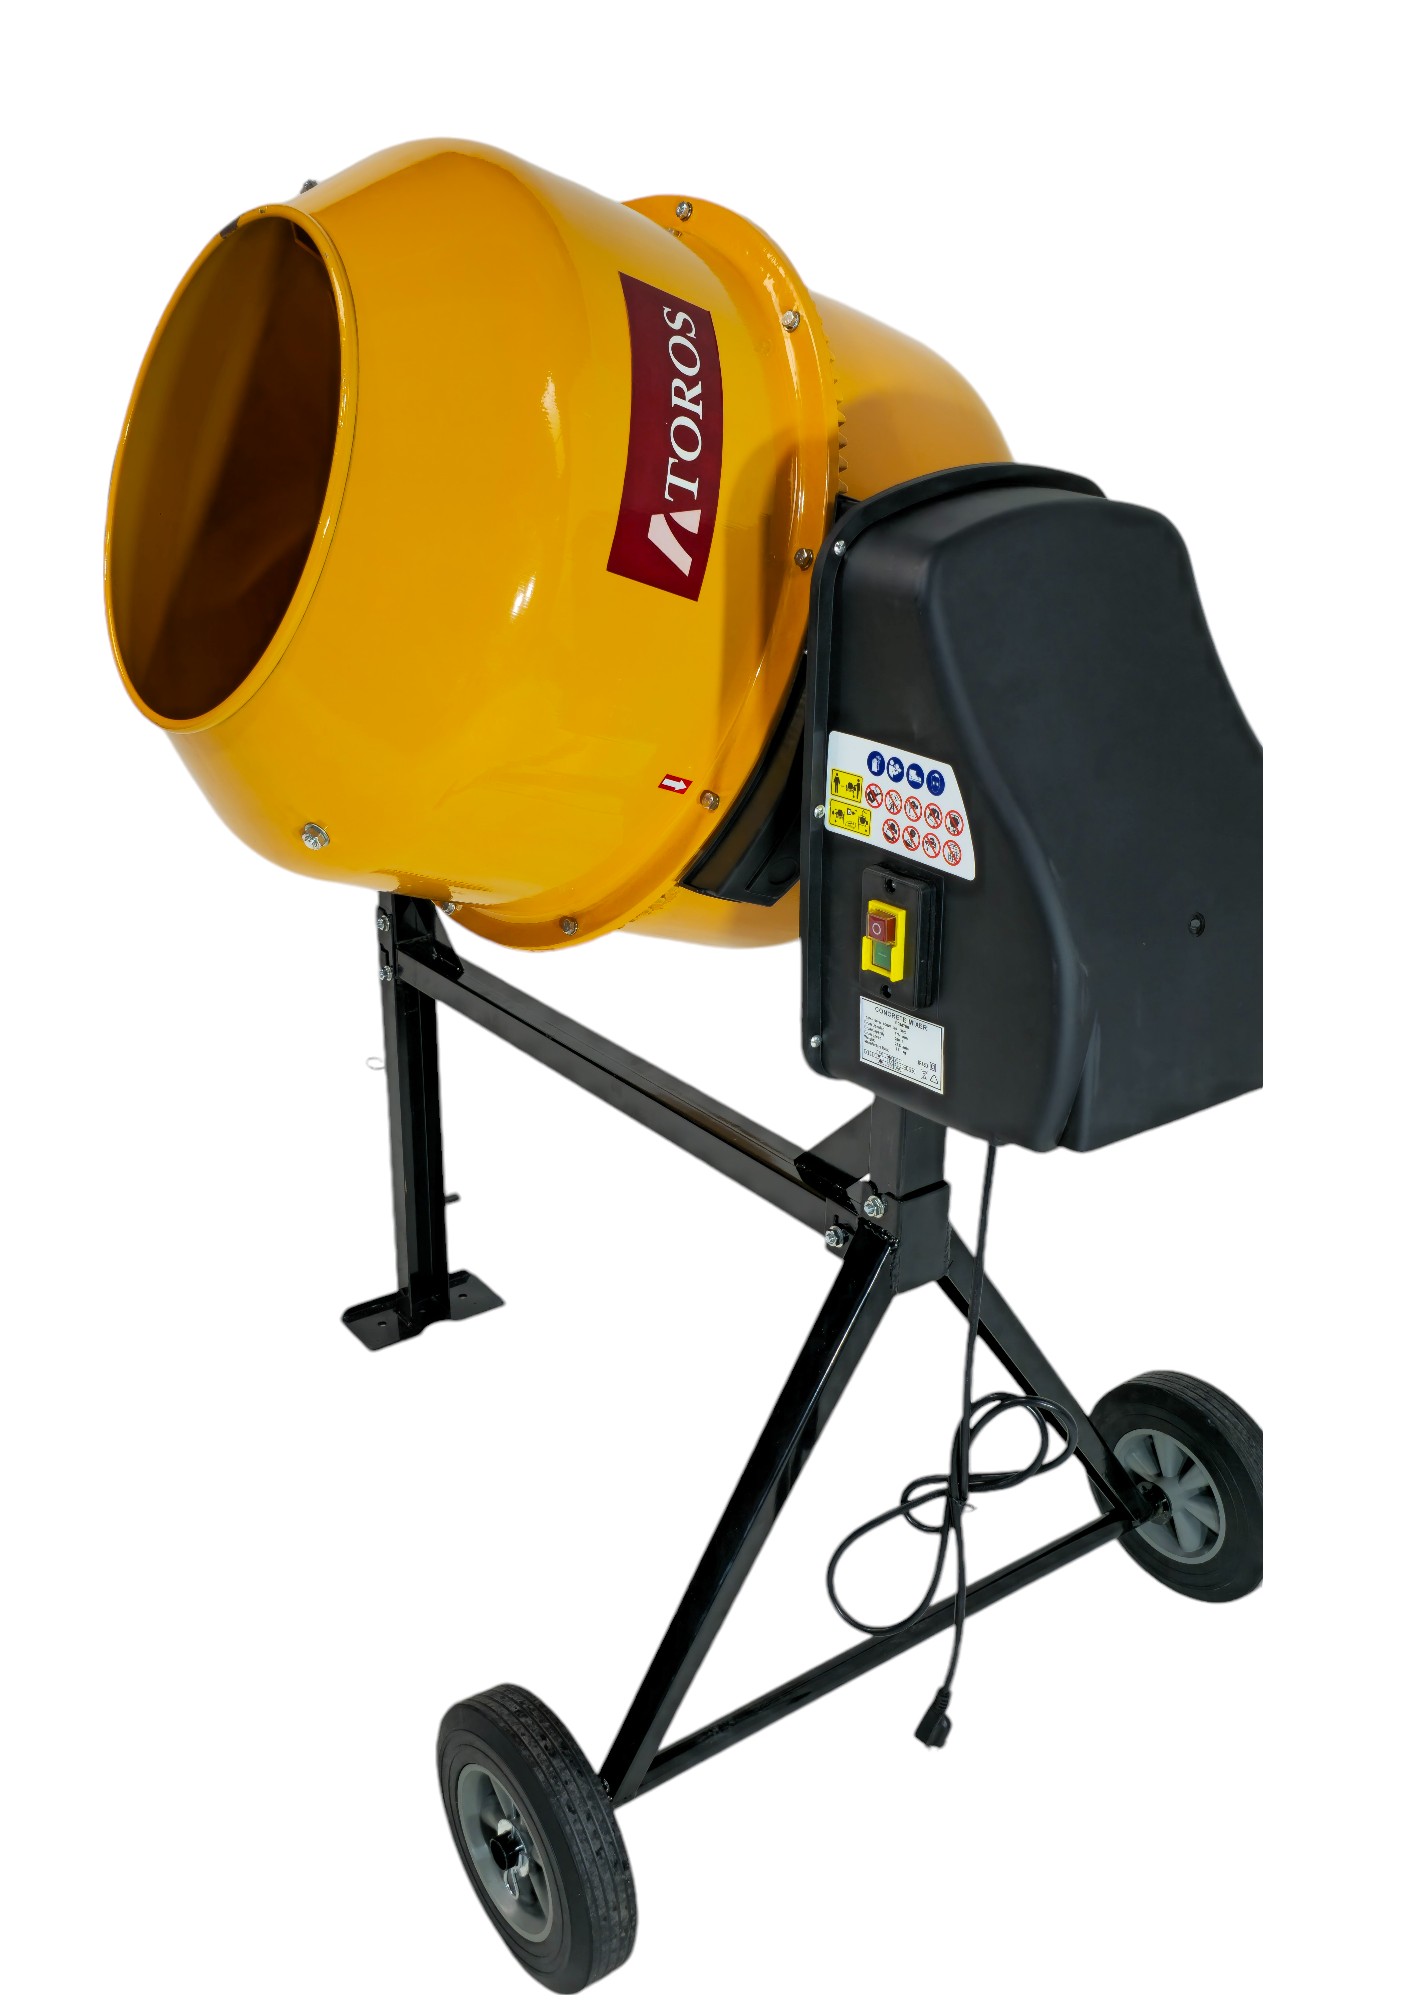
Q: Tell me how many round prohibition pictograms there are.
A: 9